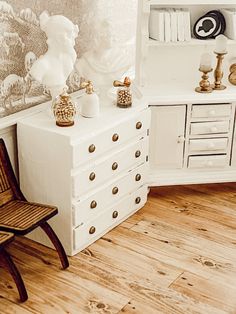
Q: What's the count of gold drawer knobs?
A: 12